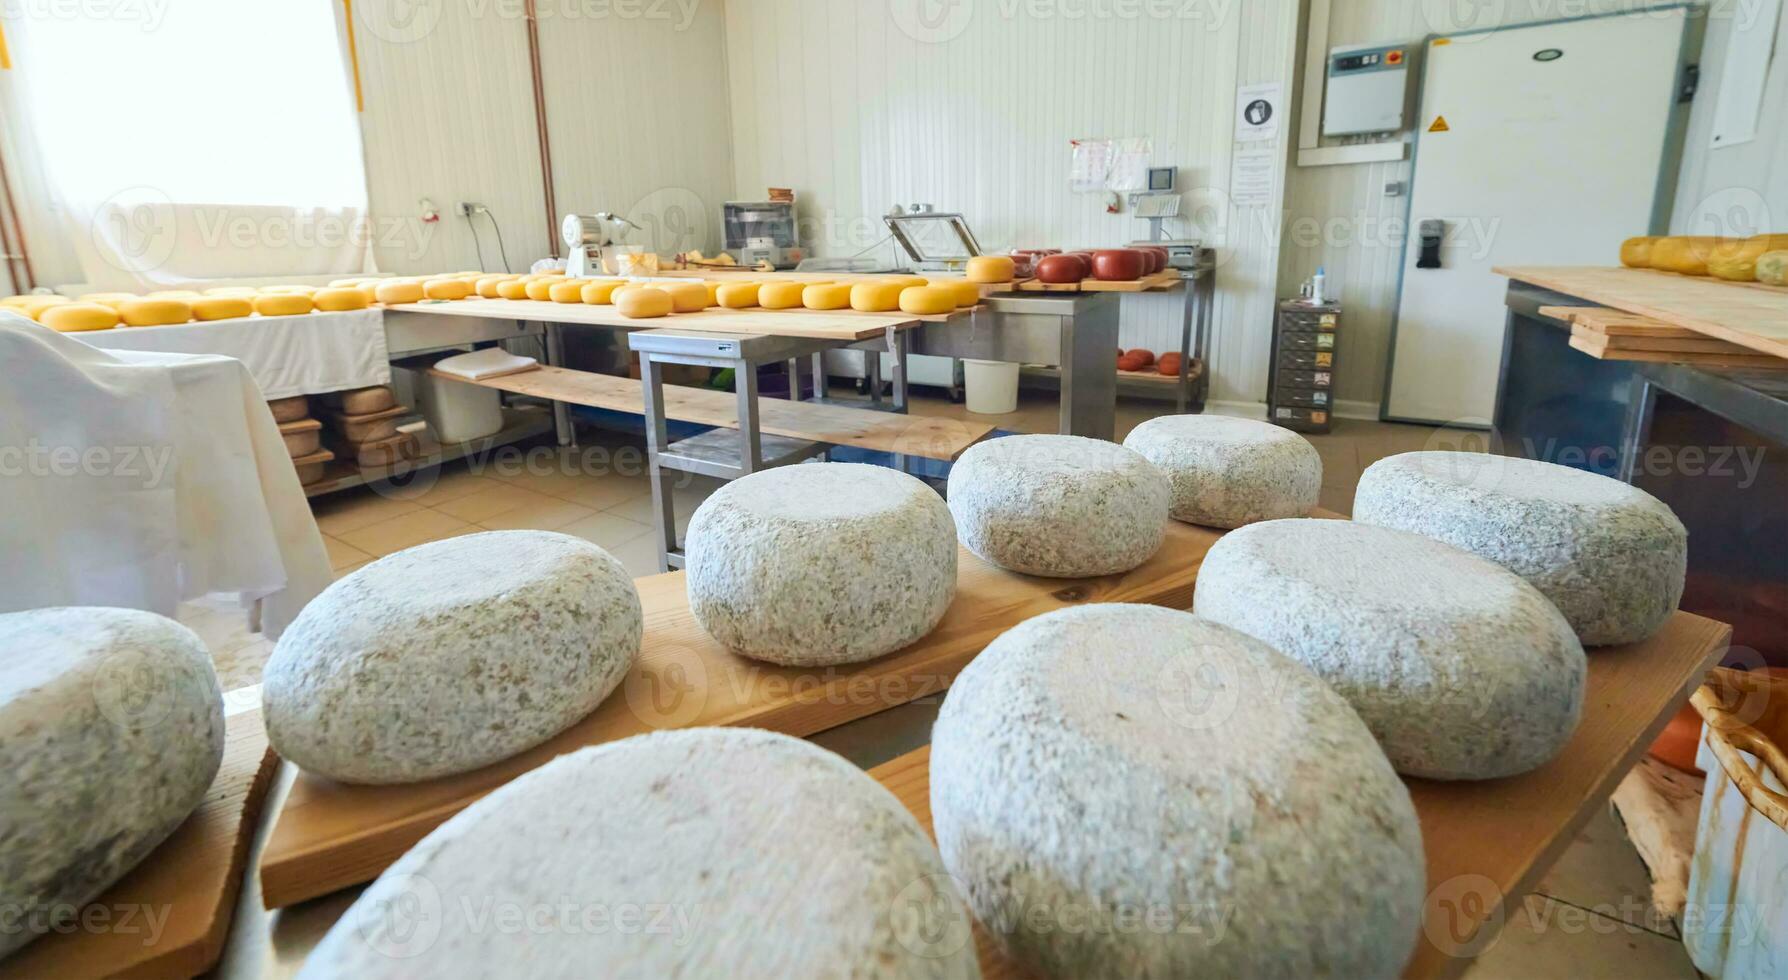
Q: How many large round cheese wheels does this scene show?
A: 9